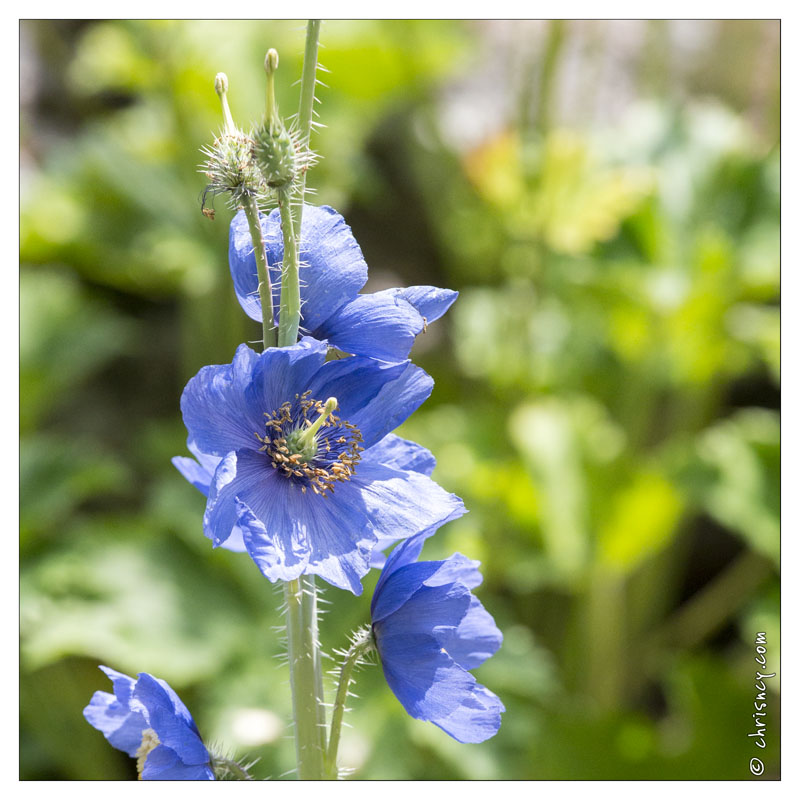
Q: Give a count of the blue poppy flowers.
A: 4